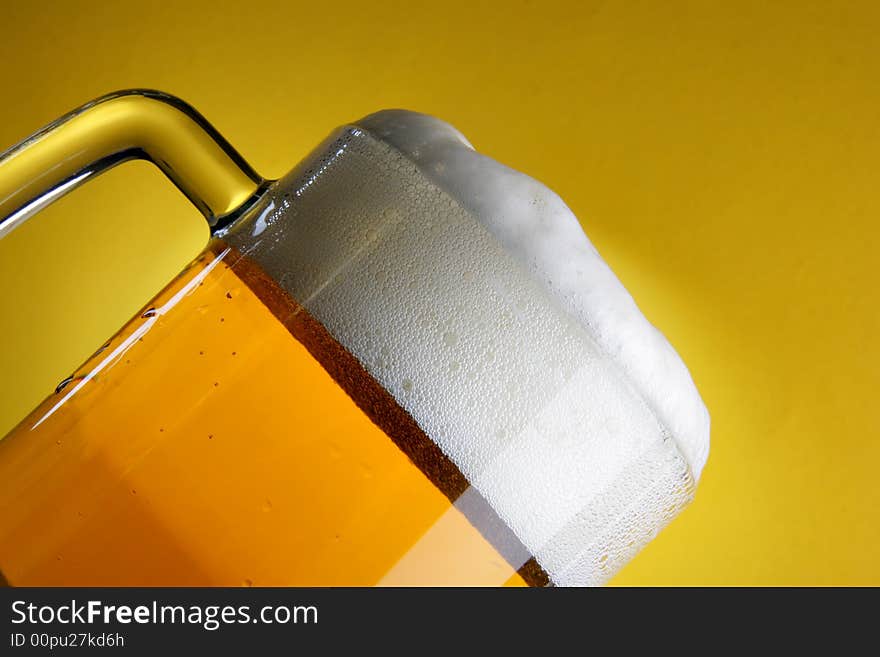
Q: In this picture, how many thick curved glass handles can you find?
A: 1